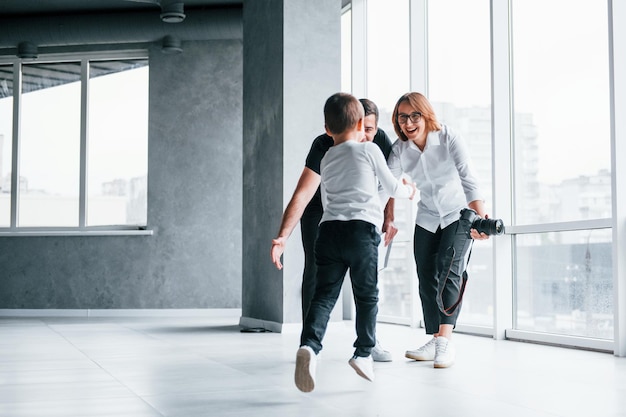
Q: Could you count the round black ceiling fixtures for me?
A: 3